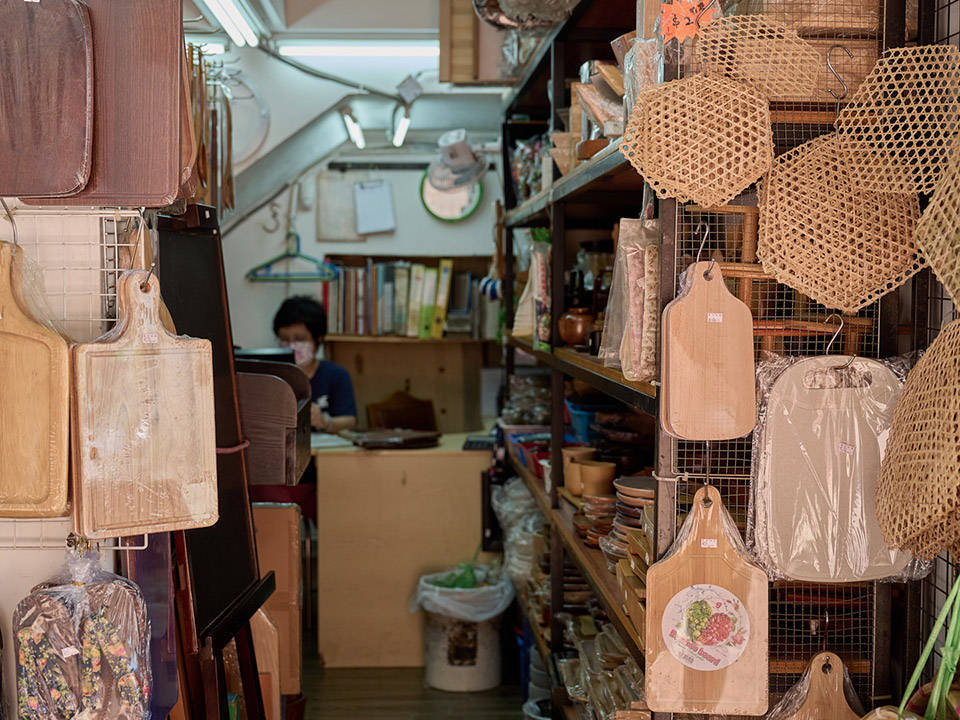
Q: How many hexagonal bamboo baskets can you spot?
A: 6